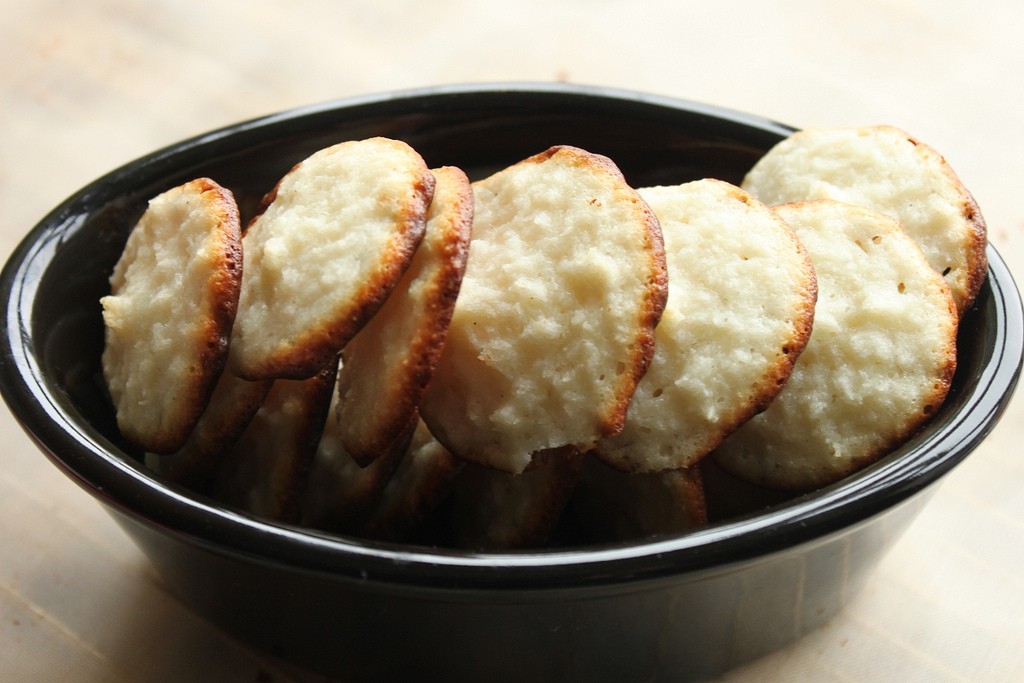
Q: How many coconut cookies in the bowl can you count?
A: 13